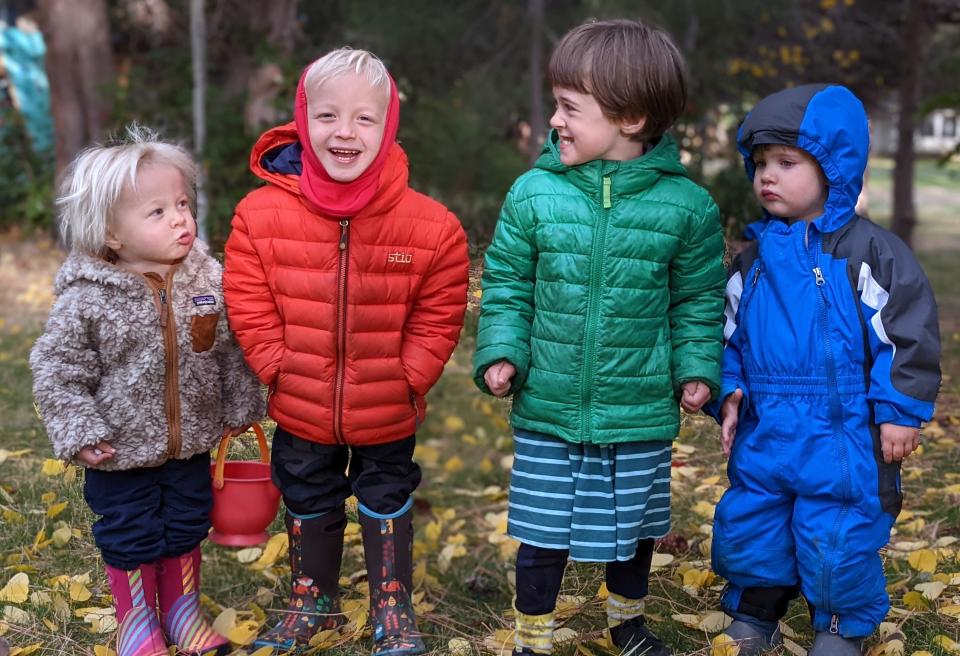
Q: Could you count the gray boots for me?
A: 2